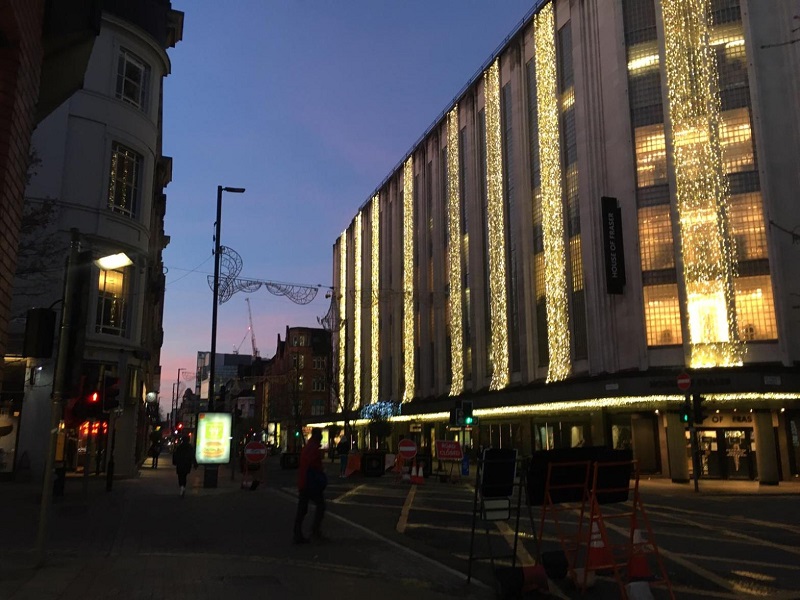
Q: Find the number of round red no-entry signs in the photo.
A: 3